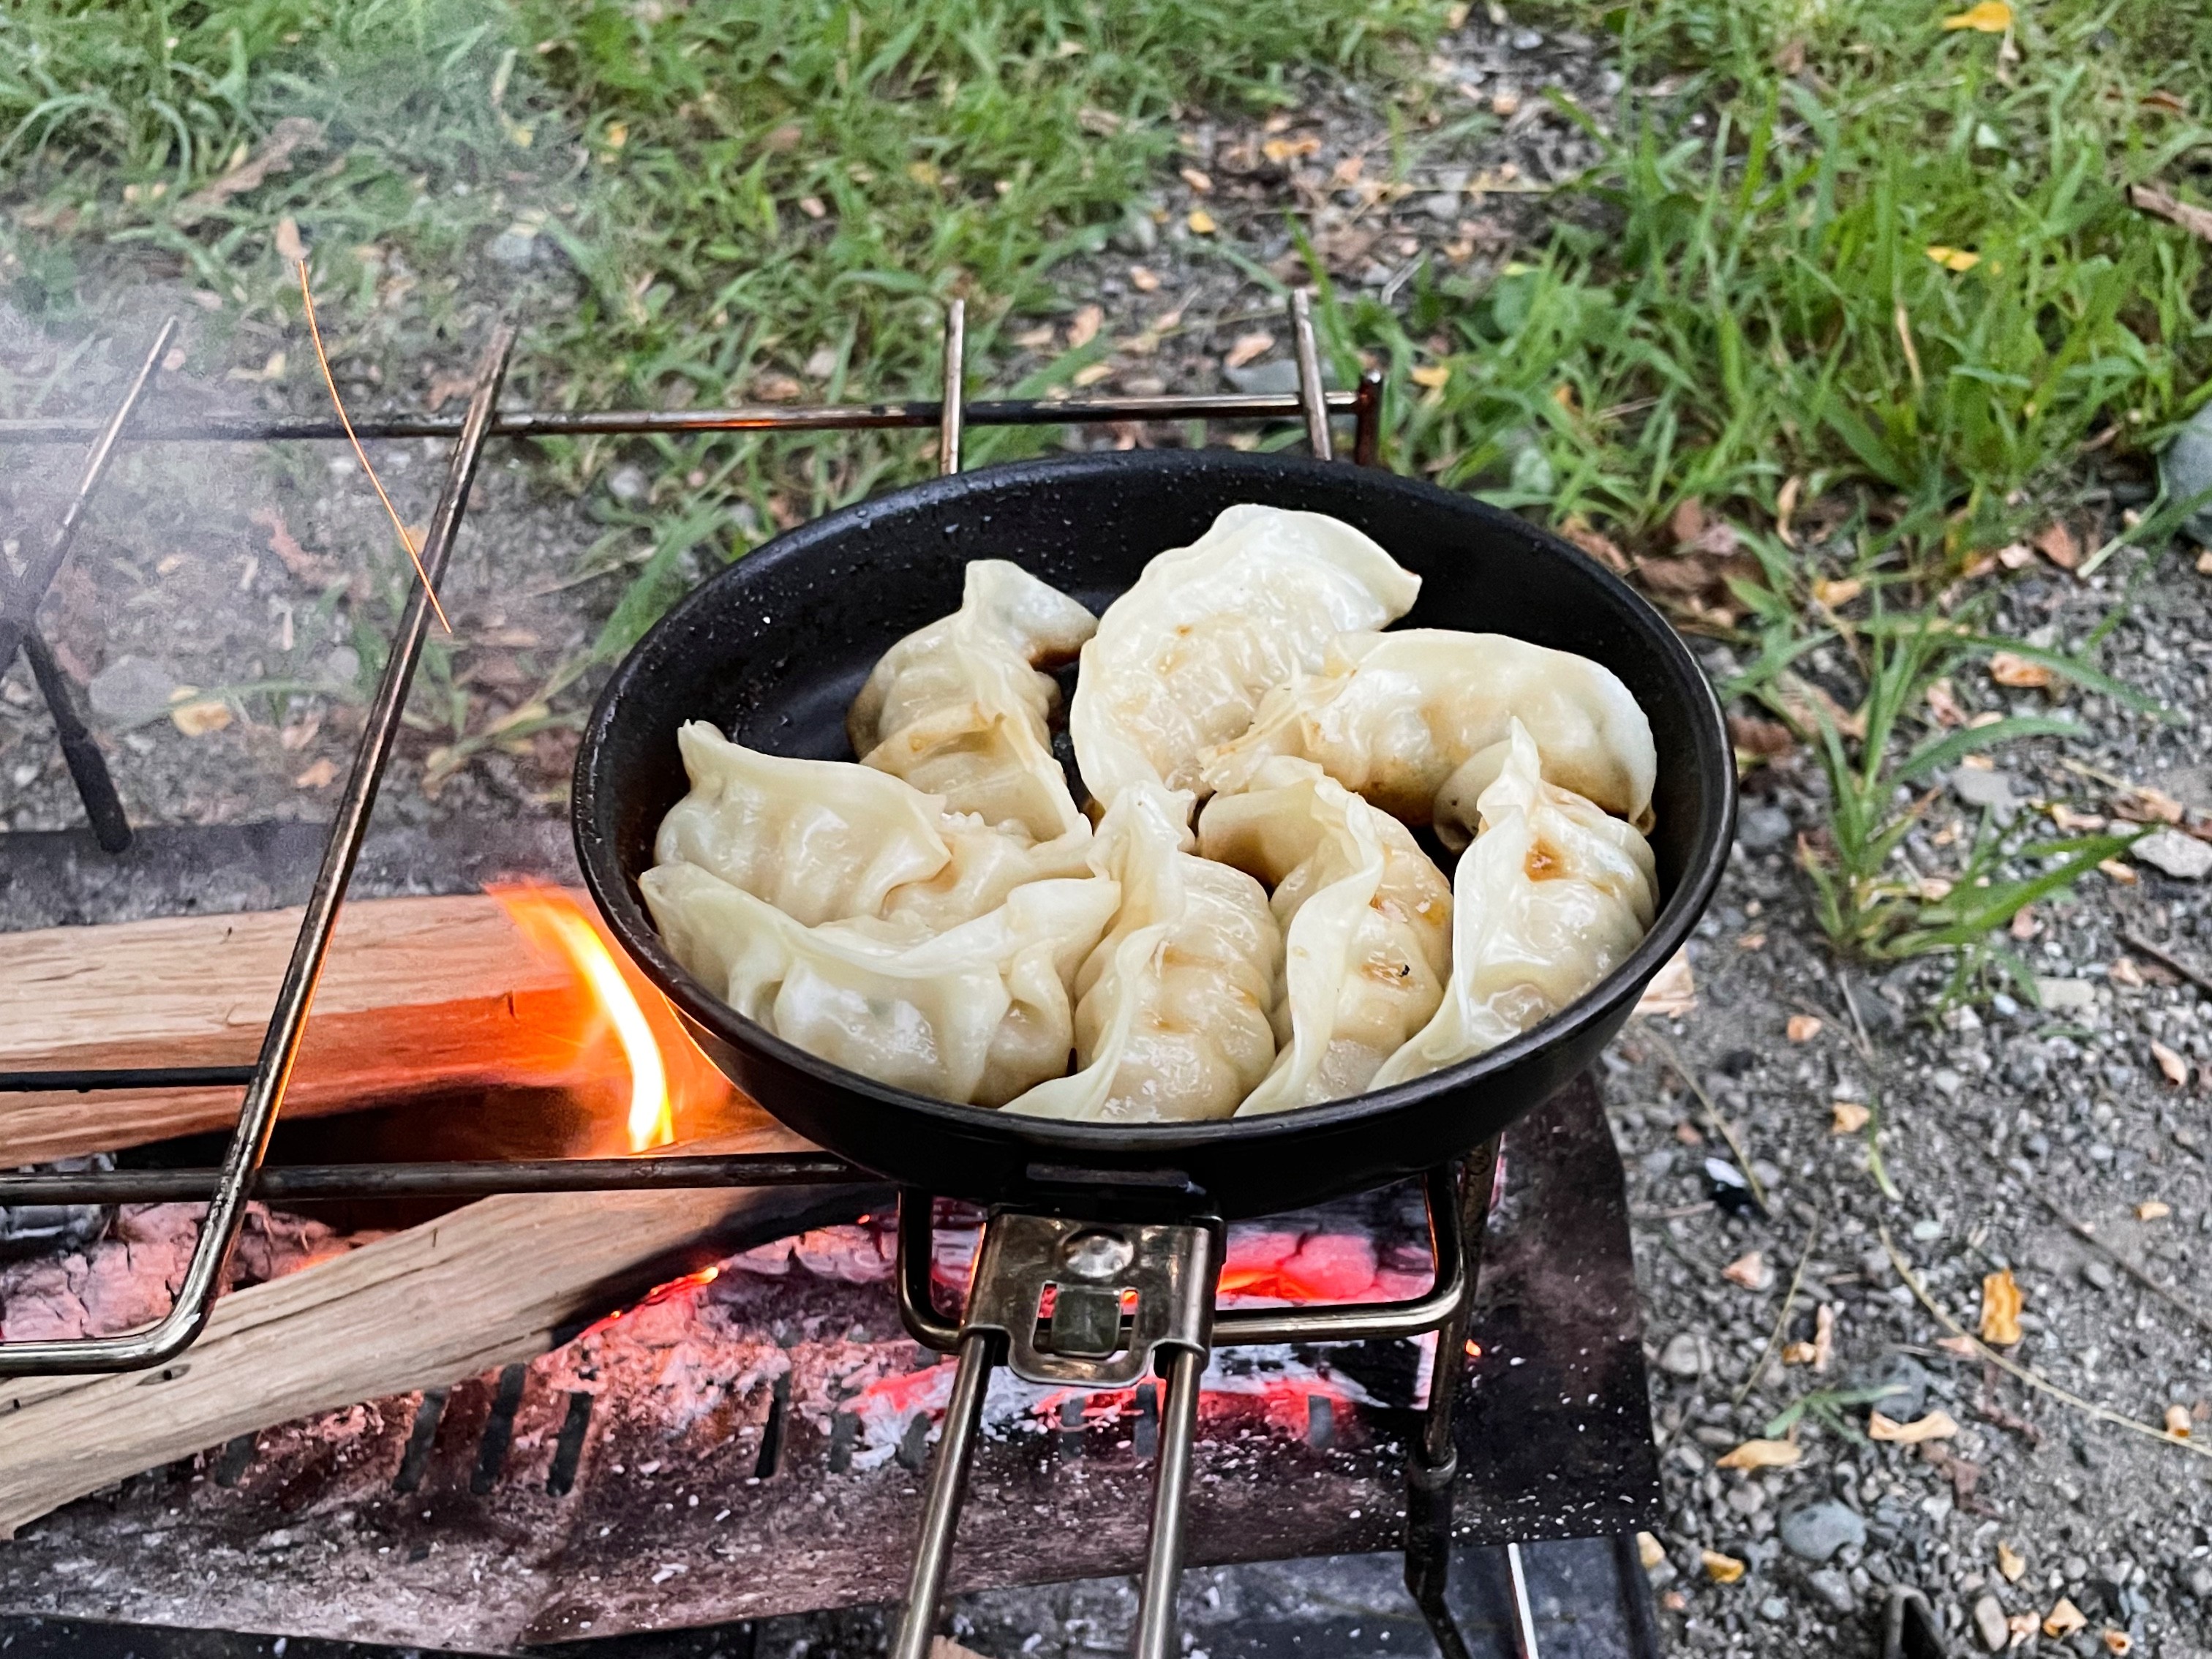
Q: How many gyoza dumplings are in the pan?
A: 8